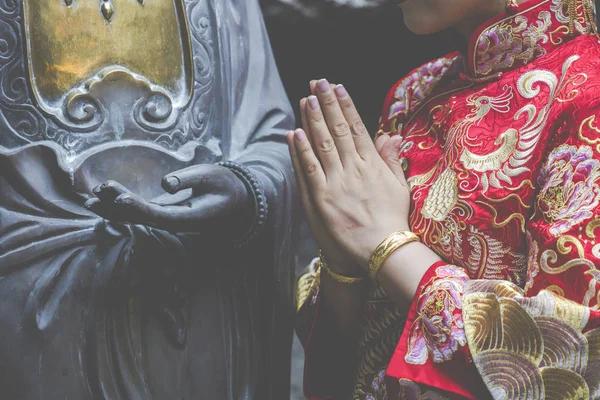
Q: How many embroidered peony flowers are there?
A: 4